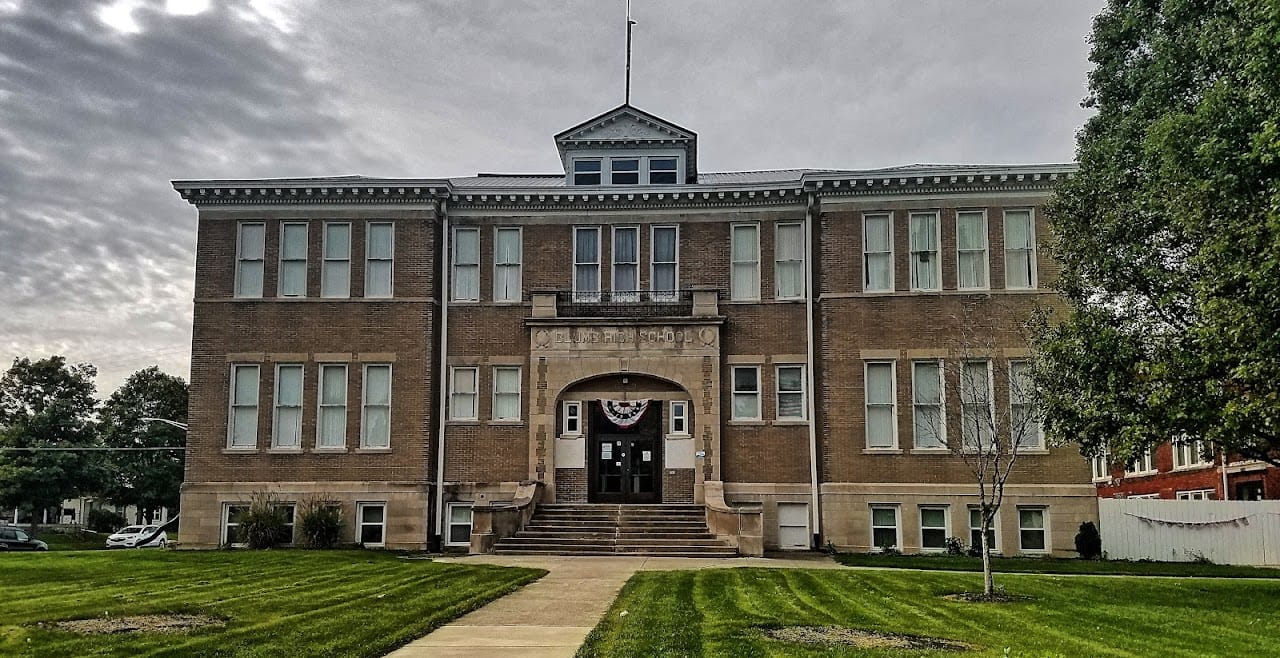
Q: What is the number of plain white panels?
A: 2